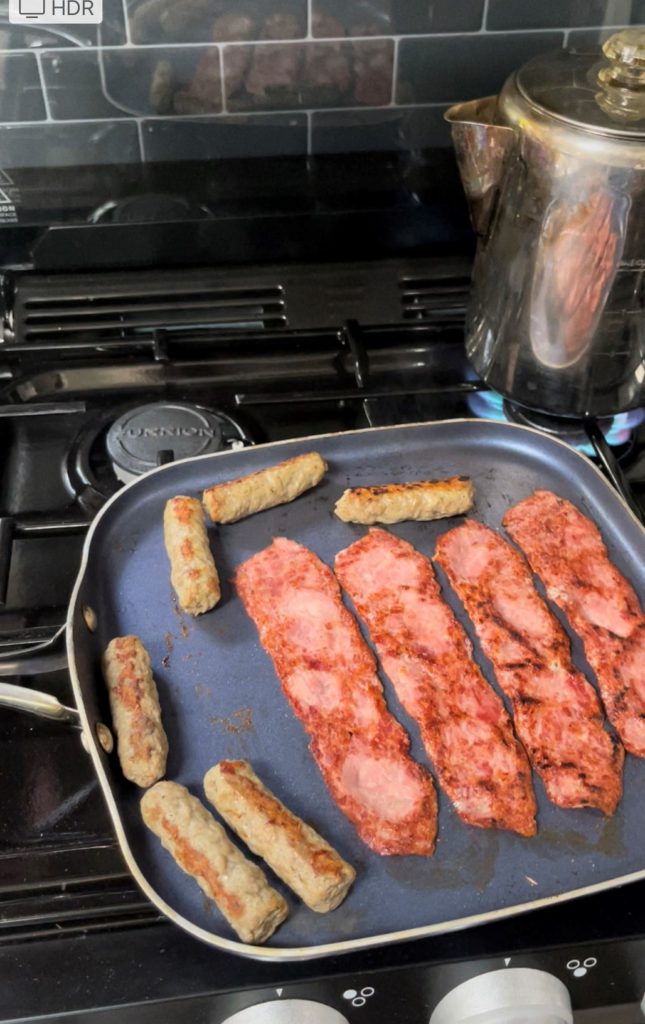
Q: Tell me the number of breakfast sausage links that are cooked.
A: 6